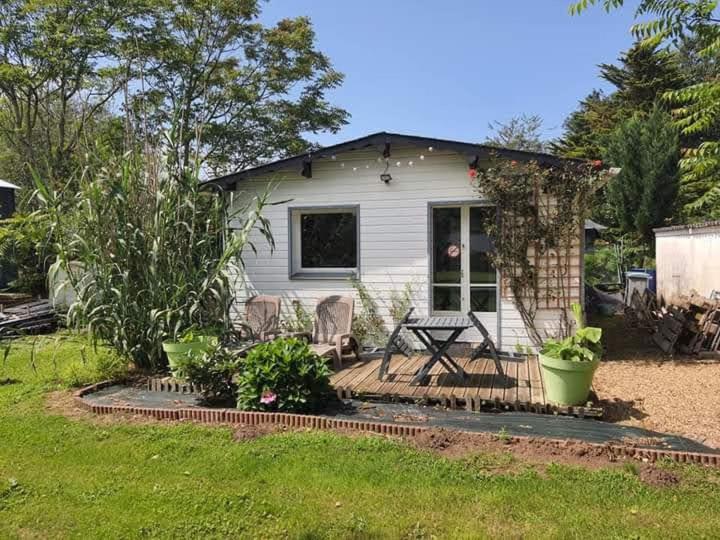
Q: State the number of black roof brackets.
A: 3